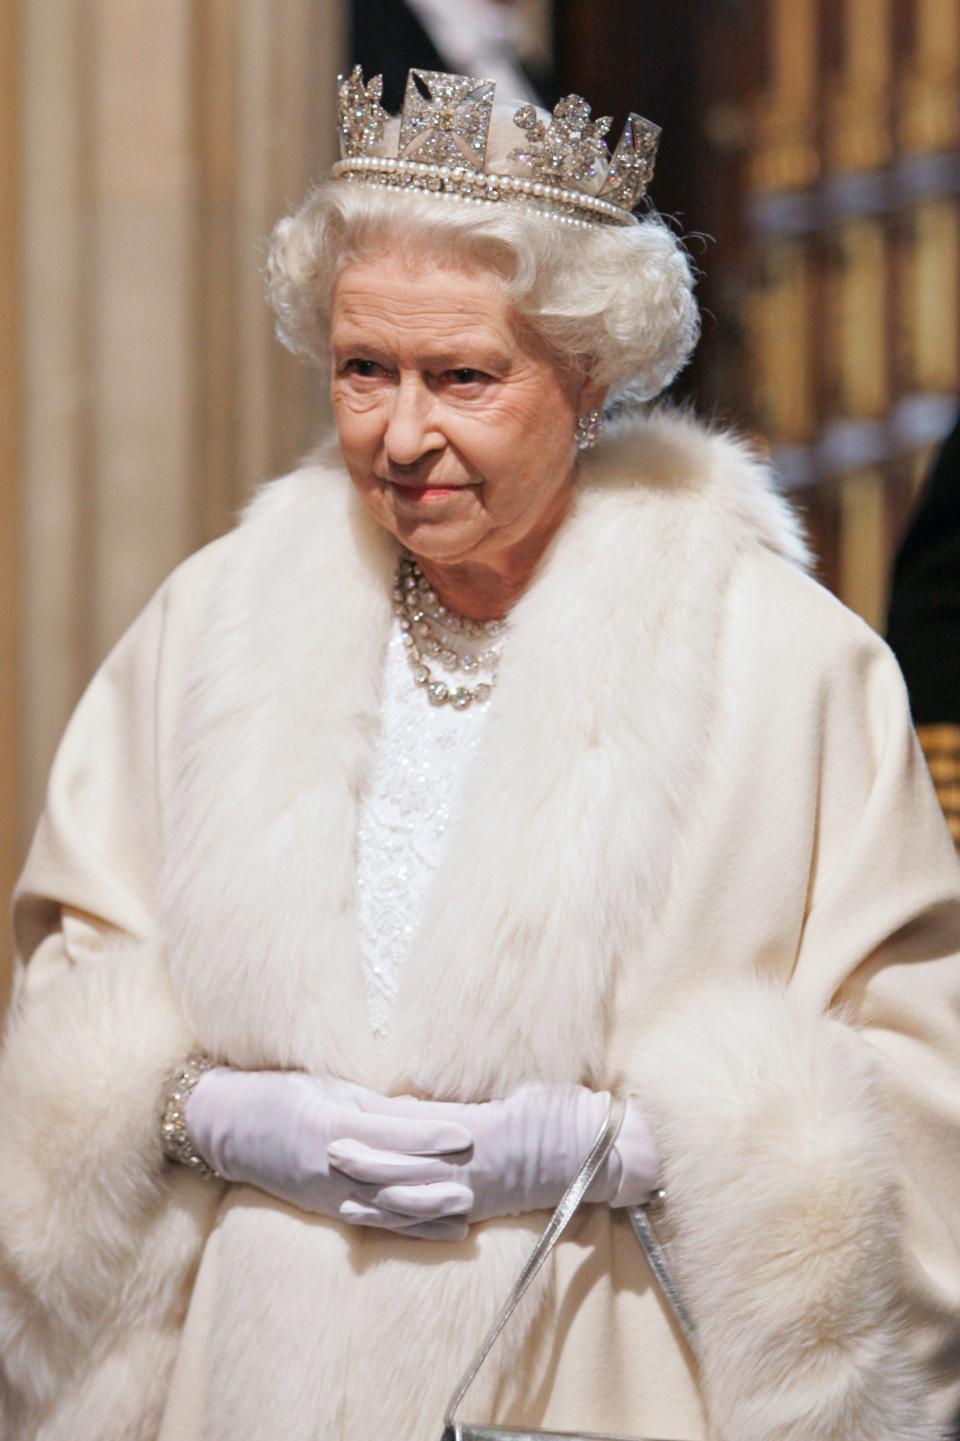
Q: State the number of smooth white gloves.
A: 2